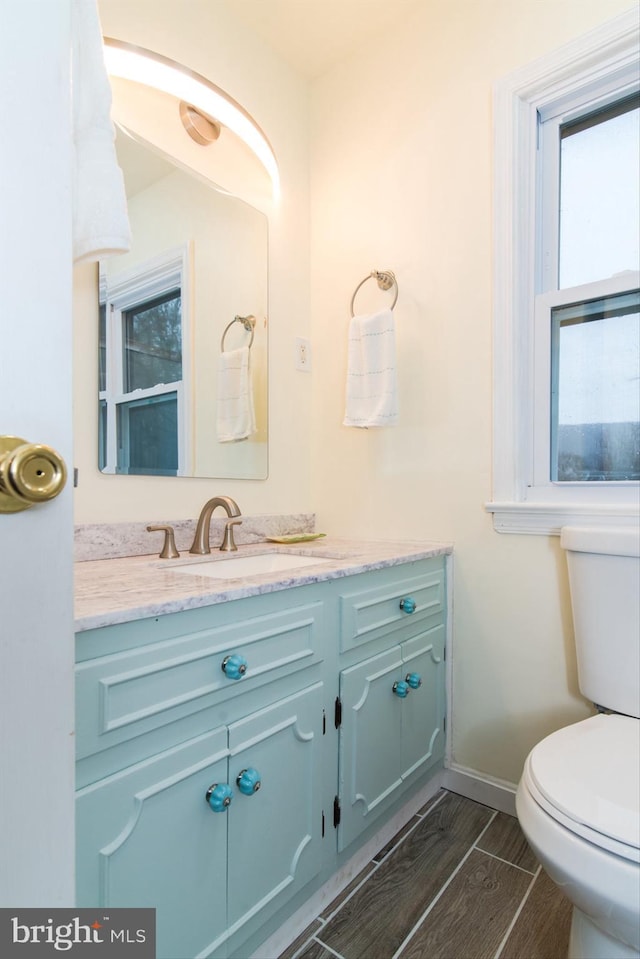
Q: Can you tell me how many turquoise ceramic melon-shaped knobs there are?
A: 6